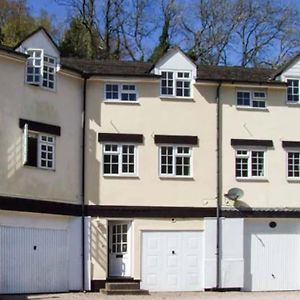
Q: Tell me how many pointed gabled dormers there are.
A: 3